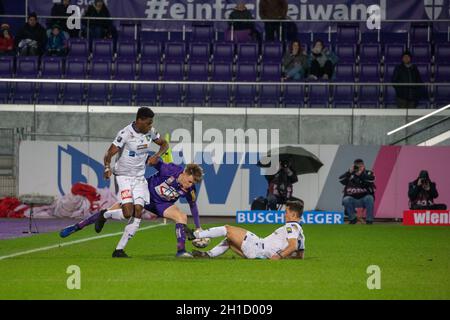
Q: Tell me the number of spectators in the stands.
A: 10